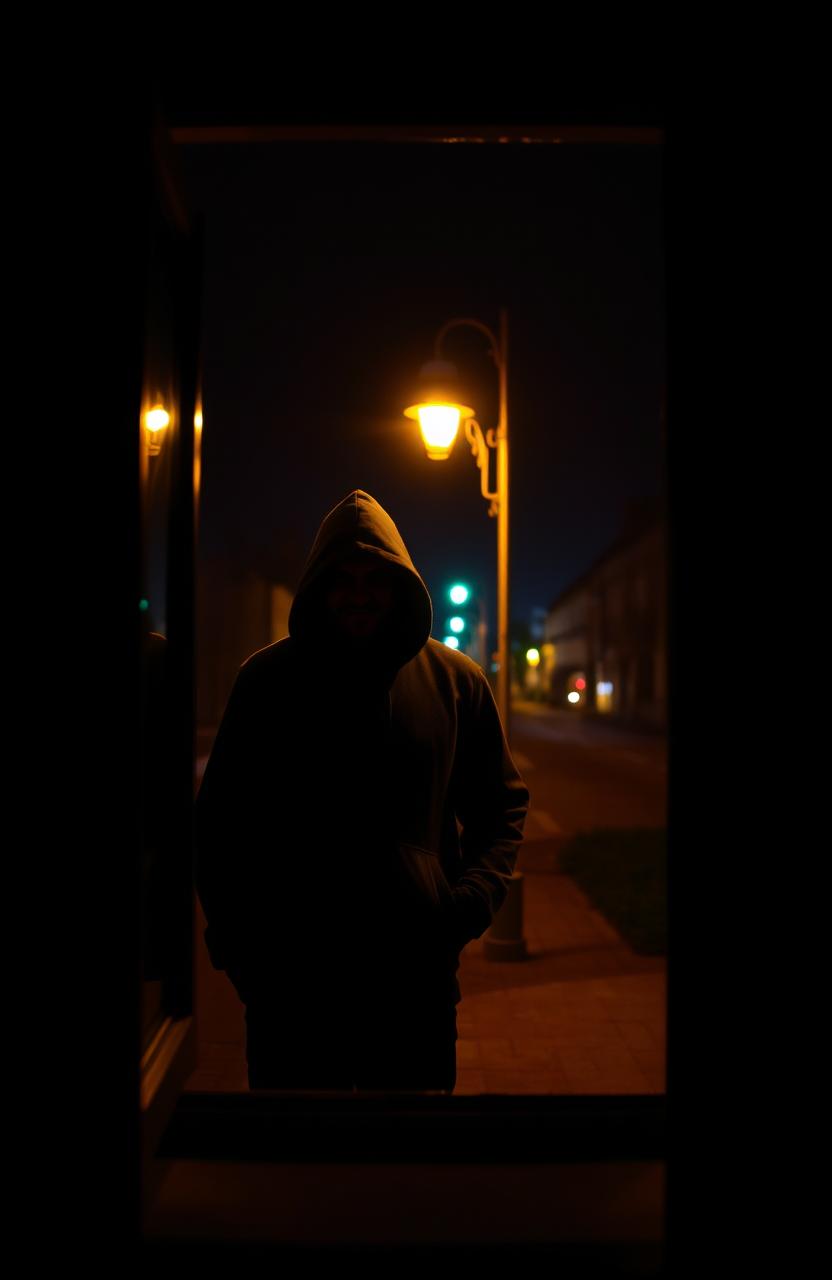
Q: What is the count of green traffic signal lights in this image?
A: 3